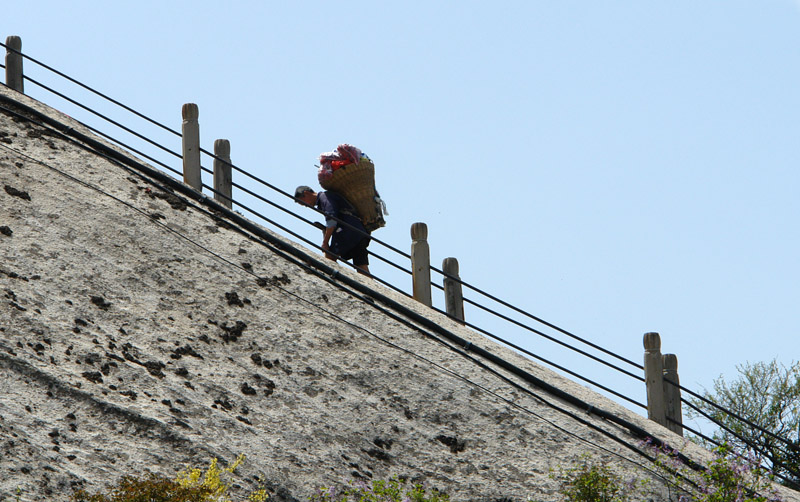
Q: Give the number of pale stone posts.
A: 7